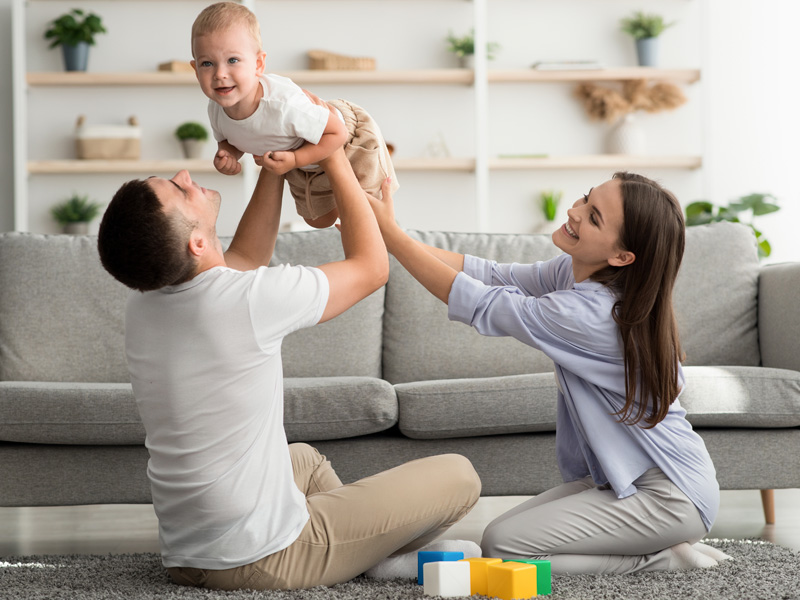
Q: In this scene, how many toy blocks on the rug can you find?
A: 5